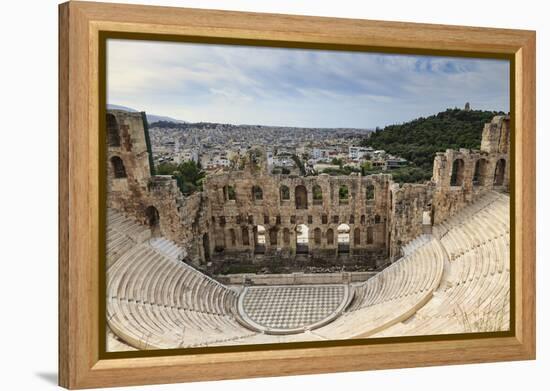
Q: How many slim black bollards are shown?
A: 0